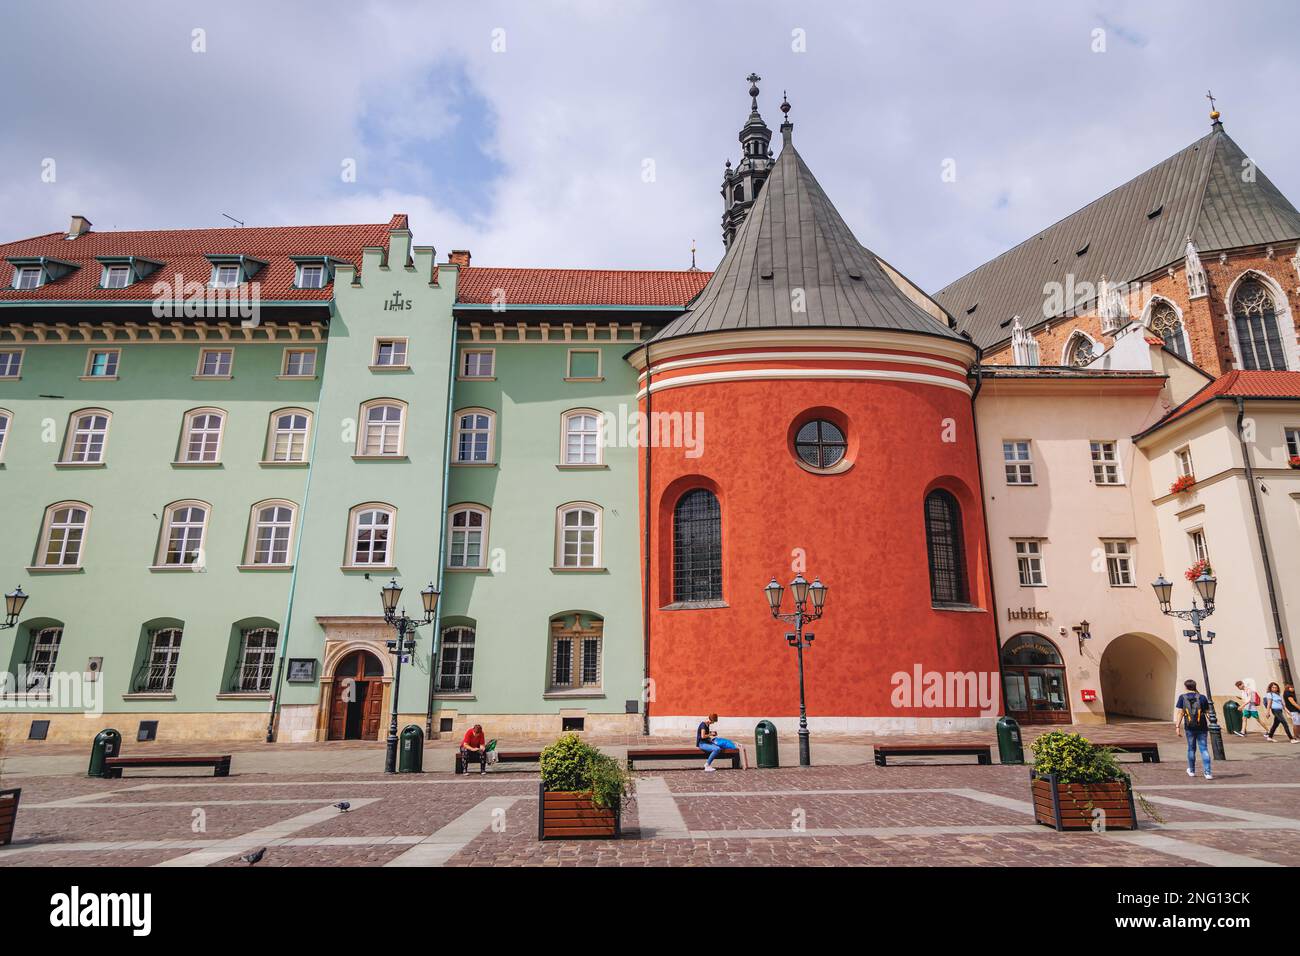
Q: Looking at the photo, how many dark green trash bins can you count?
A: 5